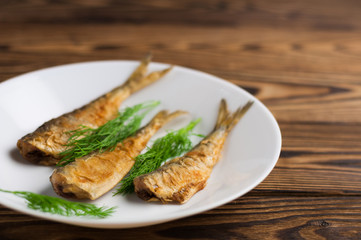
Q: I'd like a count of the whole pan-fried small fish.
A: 3